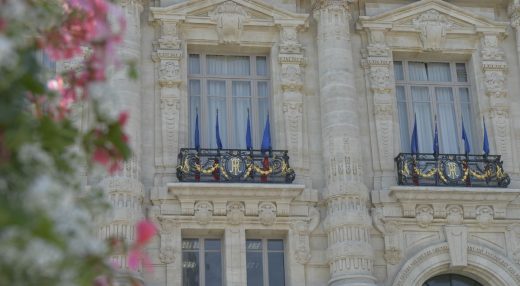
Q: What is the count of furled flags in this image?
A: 8